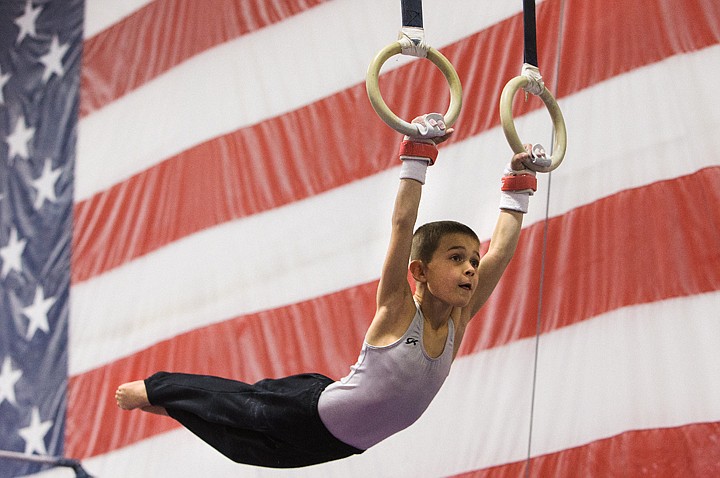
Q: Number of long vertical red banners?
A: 0